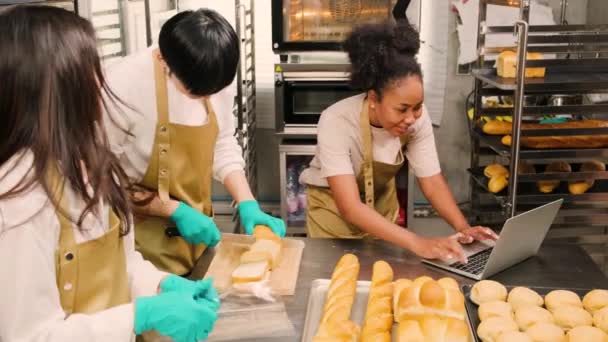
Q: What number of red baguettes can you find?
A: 0